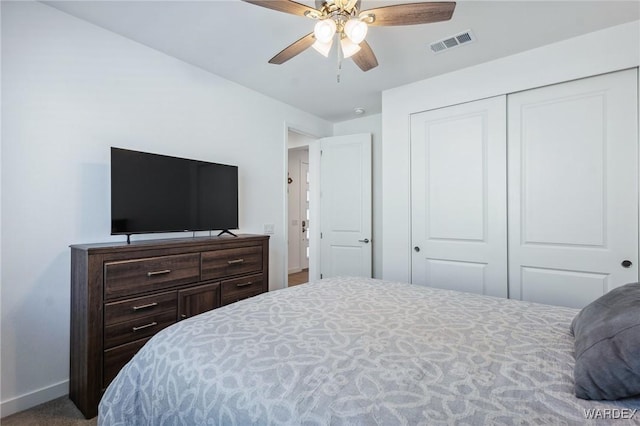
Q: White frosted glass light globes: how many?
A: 4